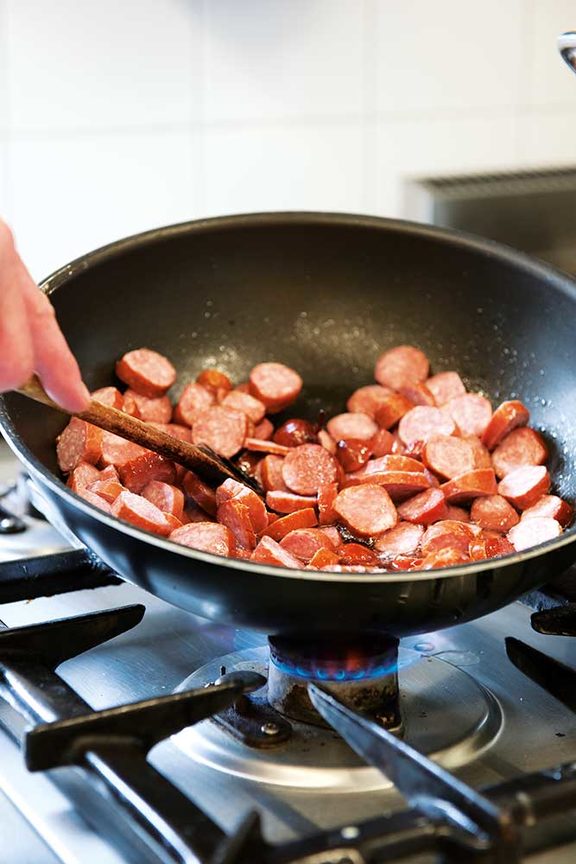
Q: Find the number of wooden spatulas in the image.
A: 1